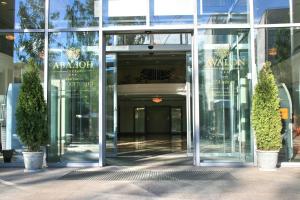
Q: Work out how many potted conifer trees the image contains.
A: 2